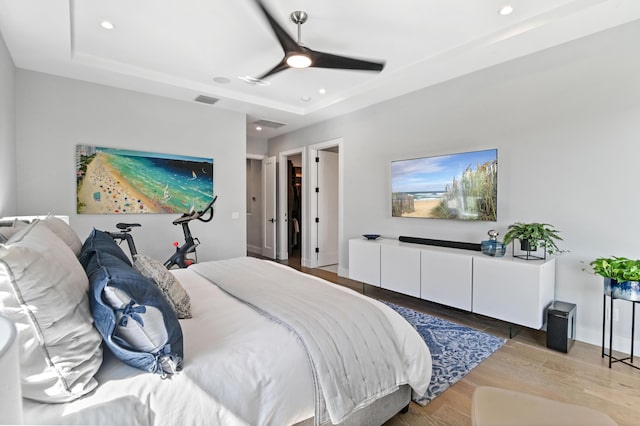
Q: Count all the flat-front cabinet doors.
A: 4